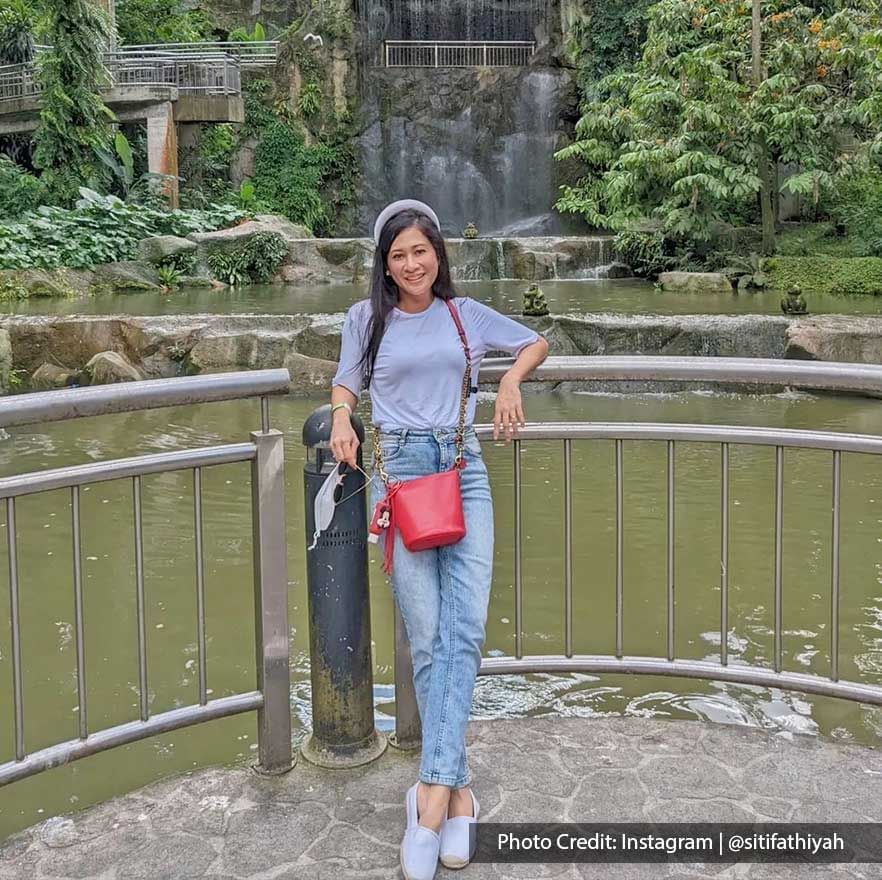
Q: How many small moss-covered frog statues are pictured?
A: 3